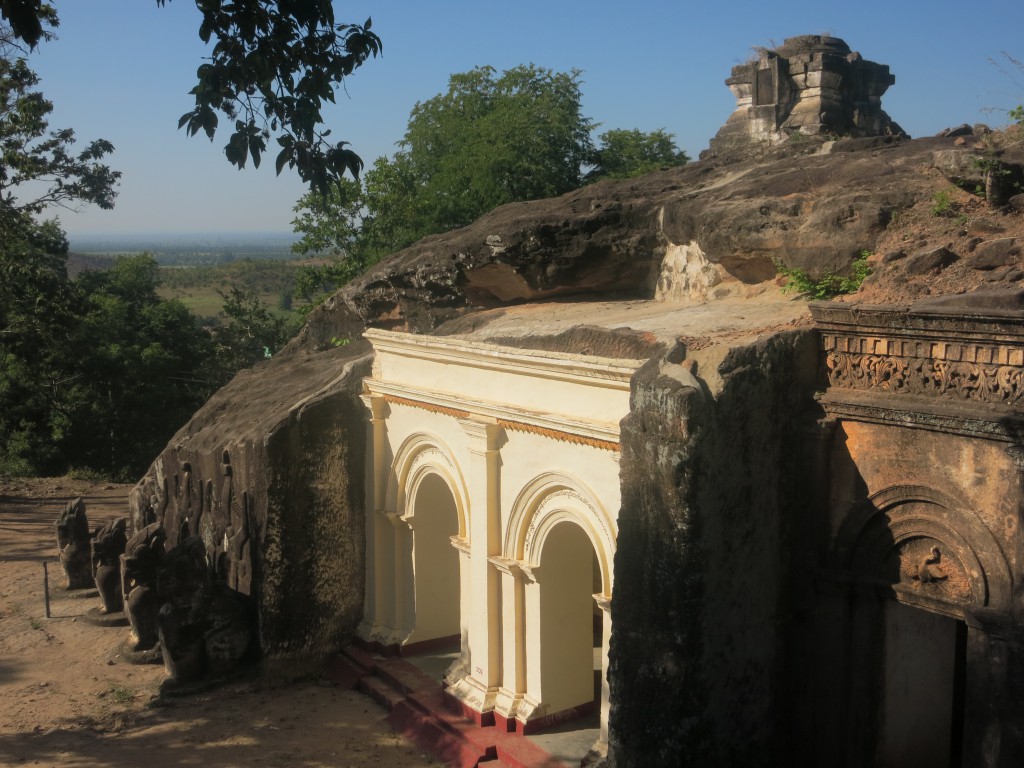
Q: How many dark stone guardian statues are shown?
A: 4